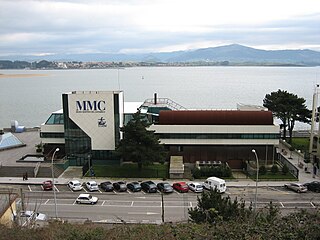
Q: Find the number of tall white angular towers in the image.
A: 1